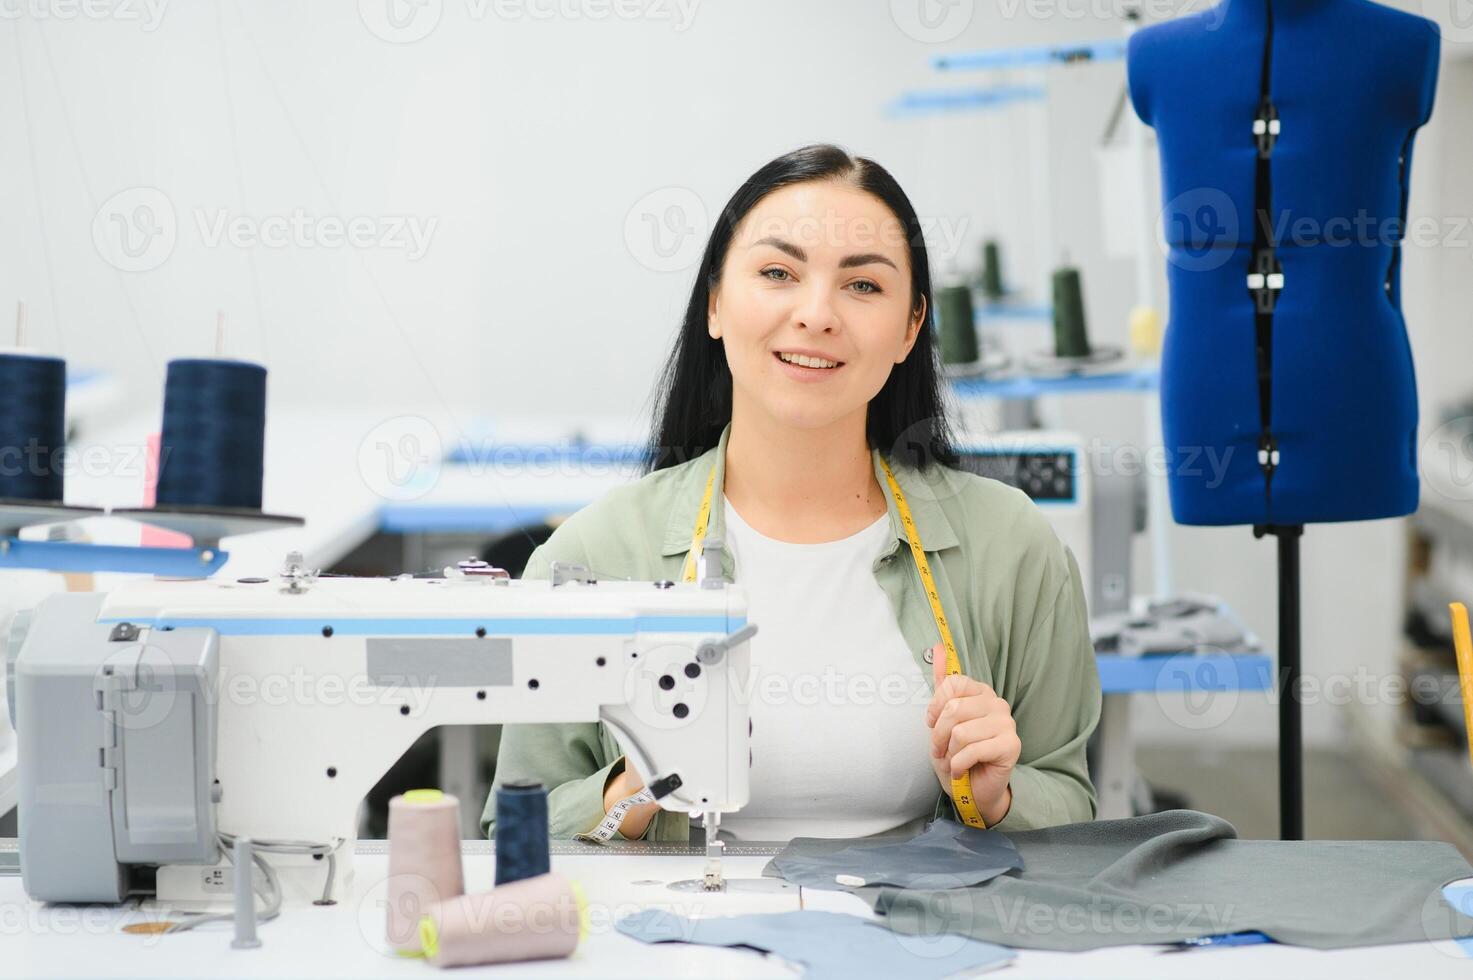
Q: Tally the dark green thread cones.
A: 3